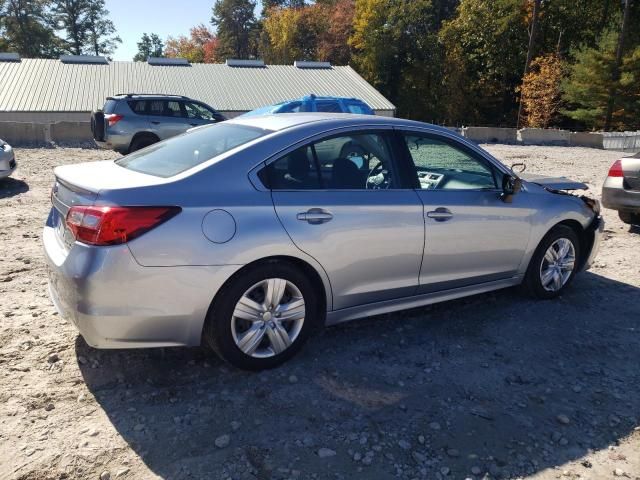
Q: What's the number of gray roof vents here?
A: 5